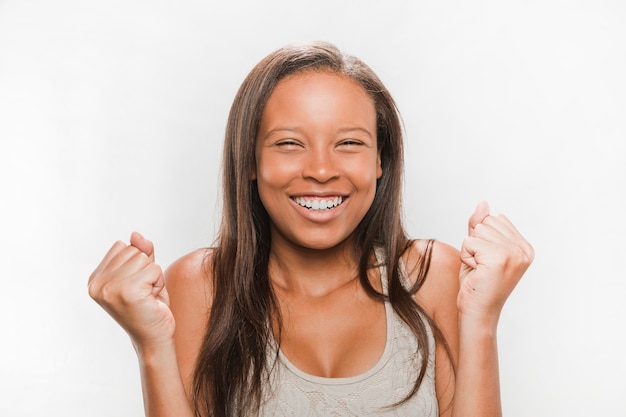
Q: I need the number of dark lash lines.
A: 2